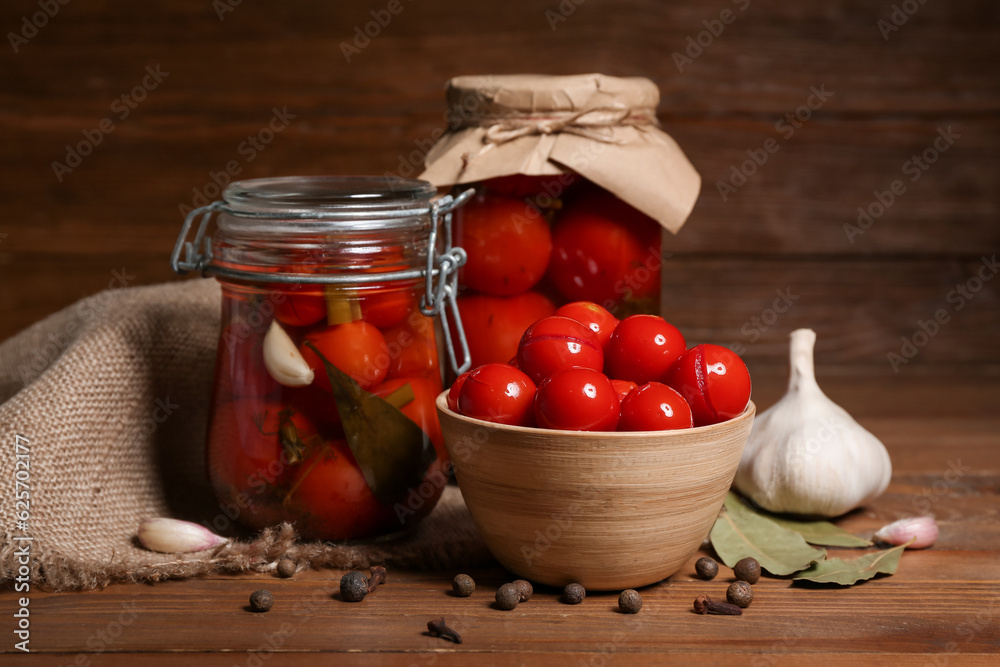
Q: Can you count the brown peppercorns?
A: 11